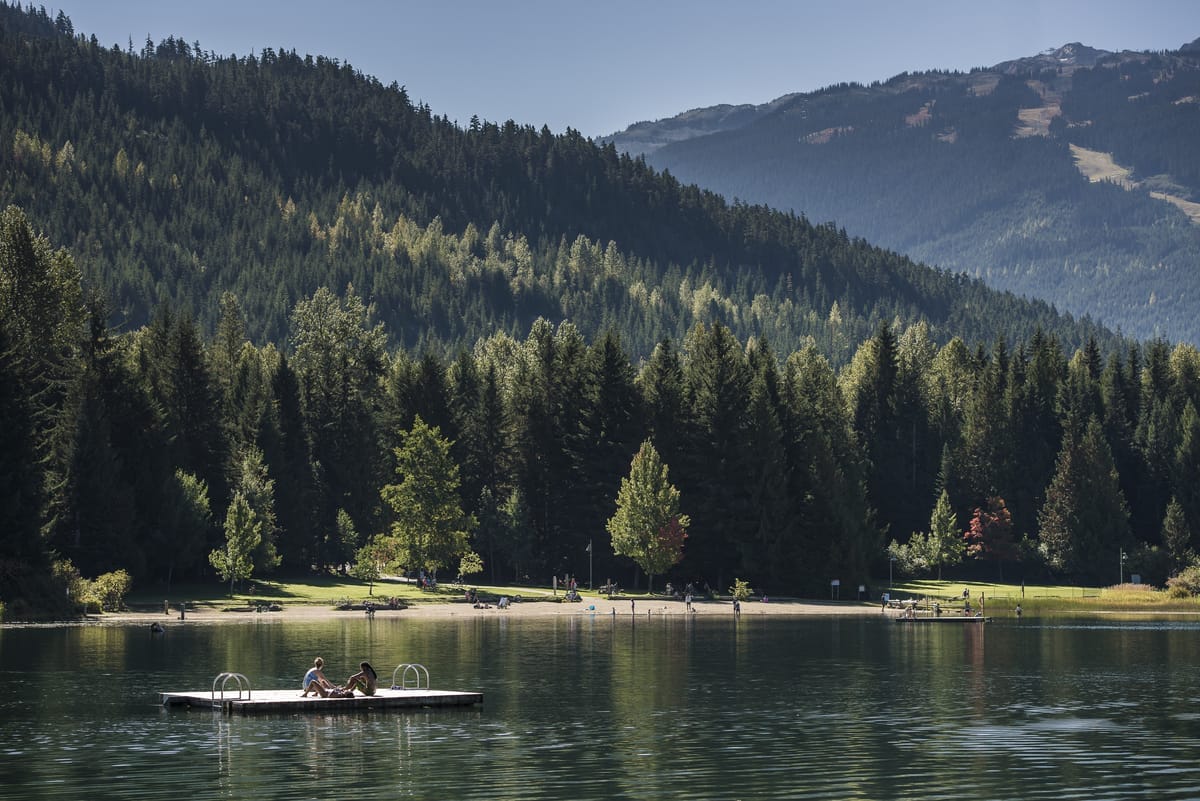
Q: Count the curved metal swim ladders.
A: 2